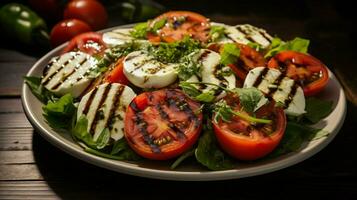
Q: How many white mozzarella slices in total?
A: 7